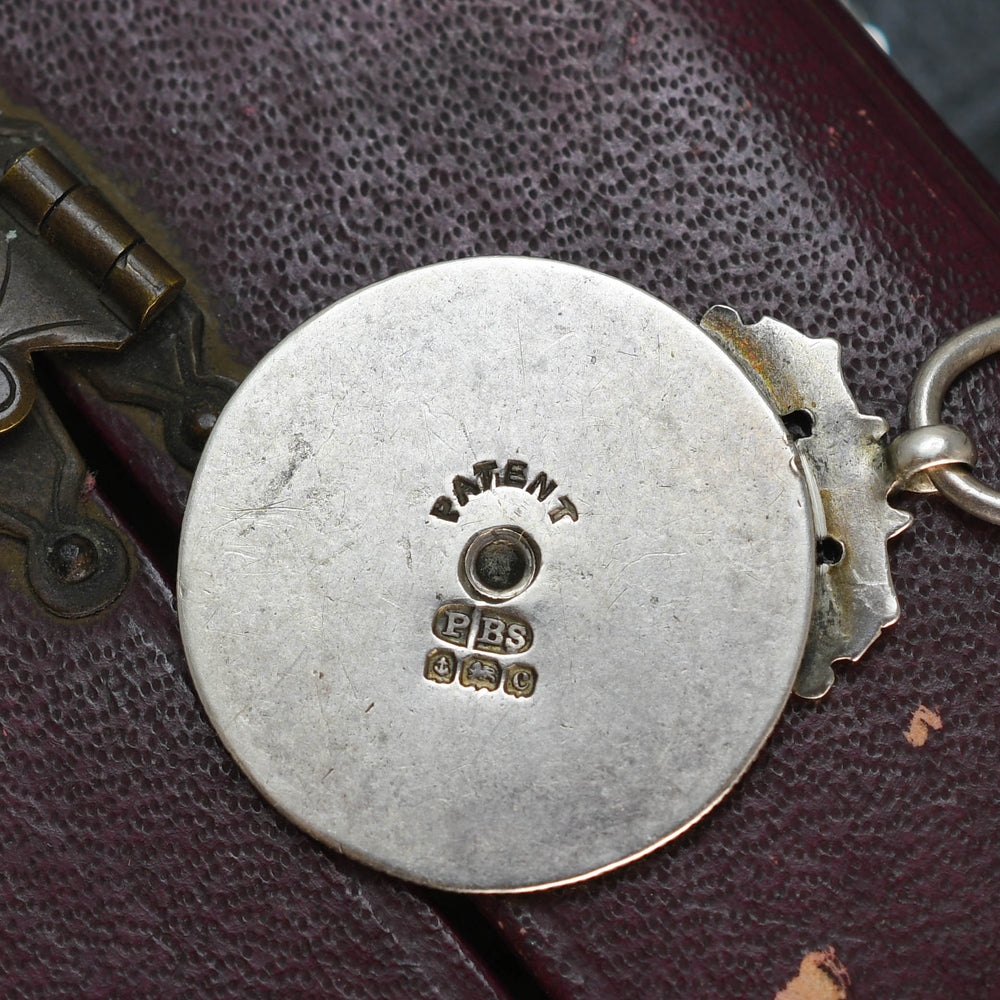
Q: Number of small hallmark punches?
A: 3